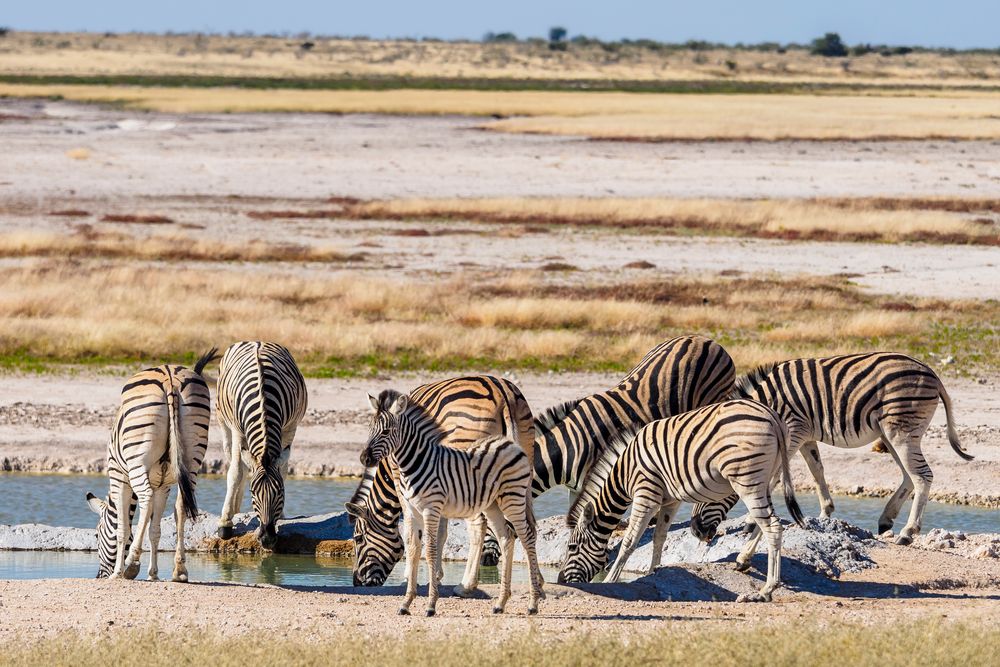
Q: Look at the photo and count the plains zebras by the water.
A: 7